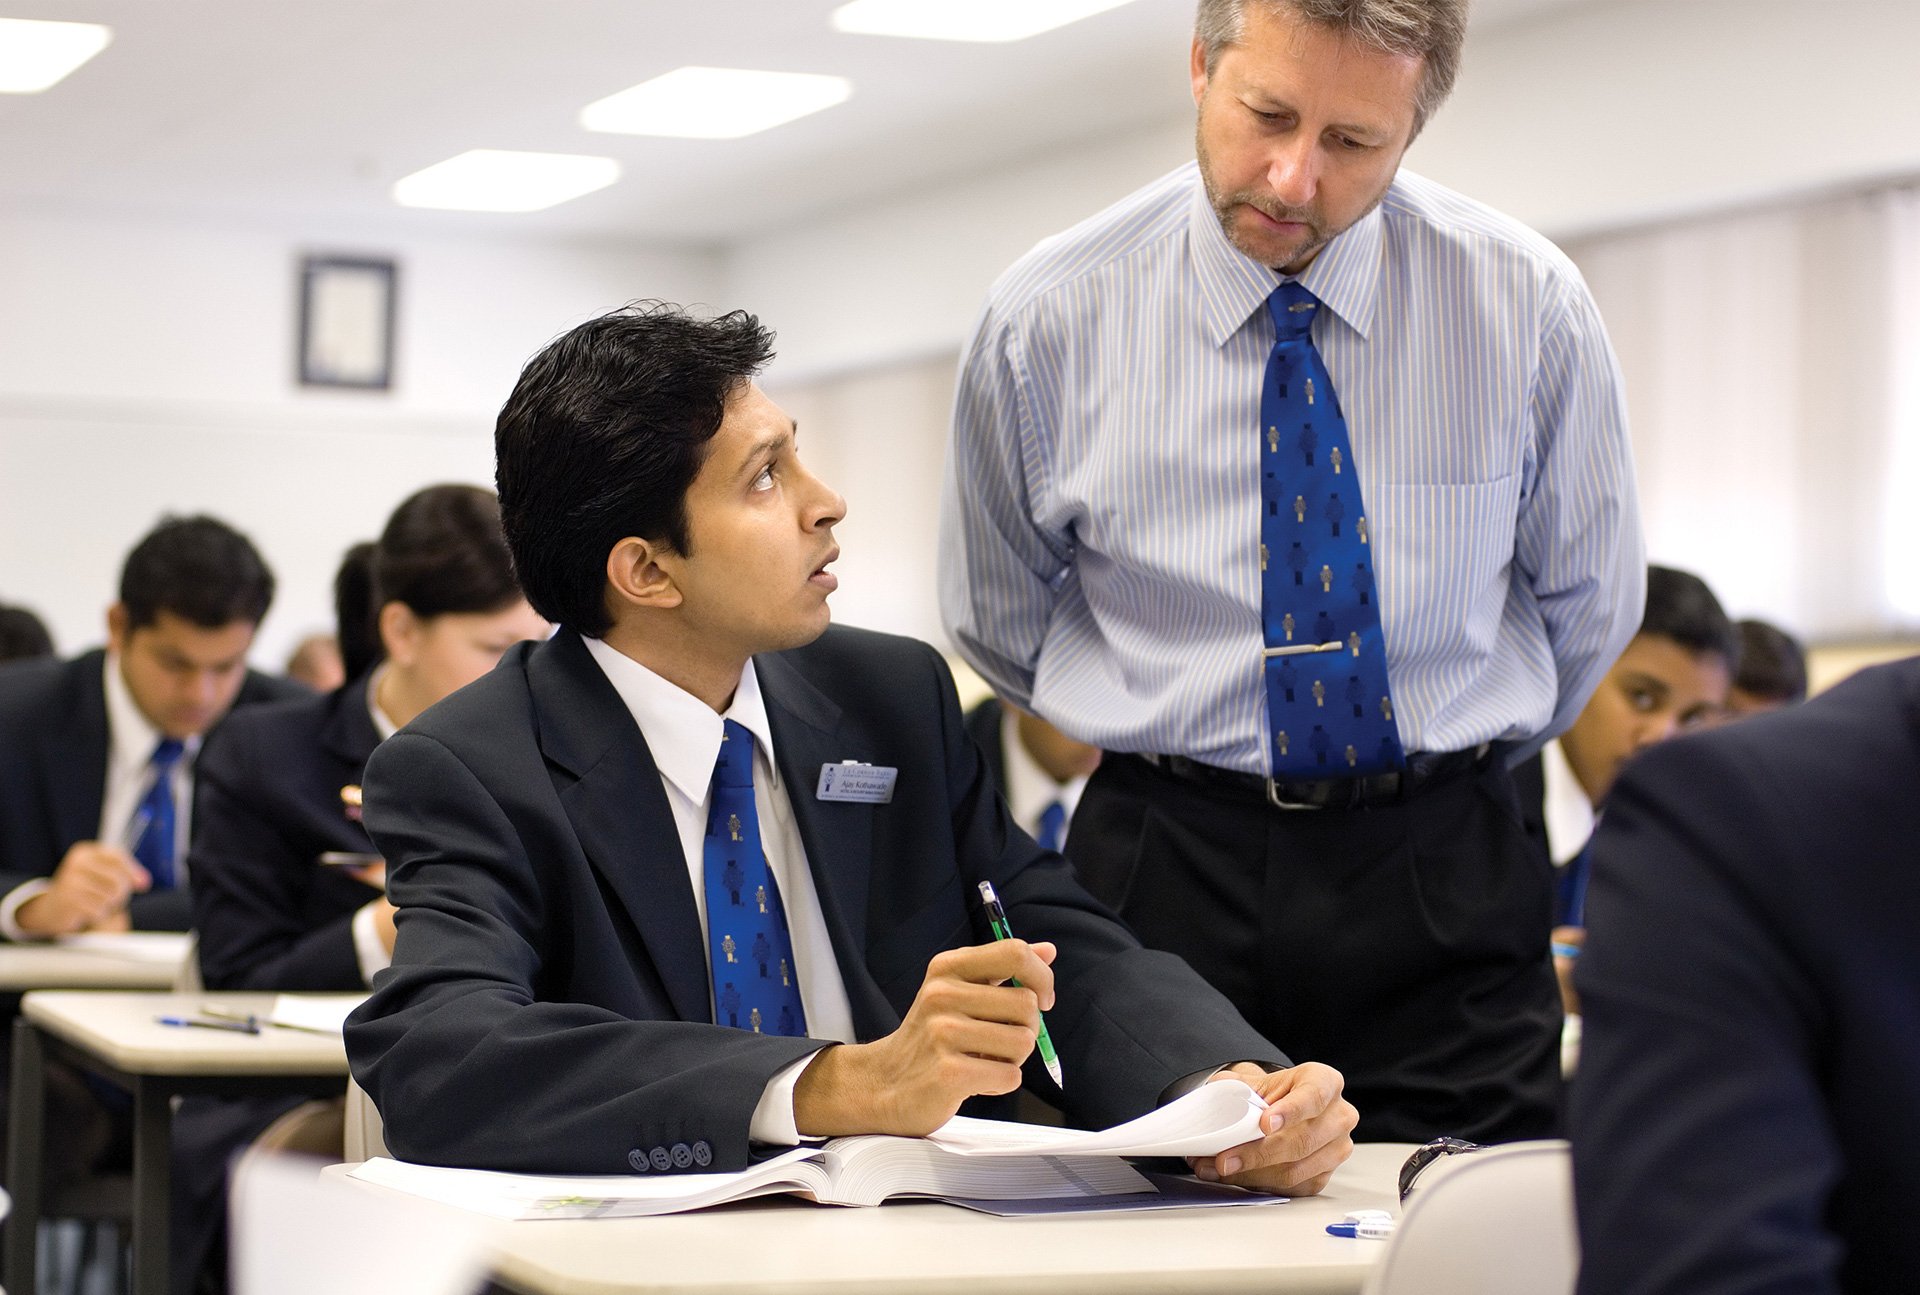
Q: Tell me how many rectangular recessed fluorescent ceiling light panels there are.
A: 4